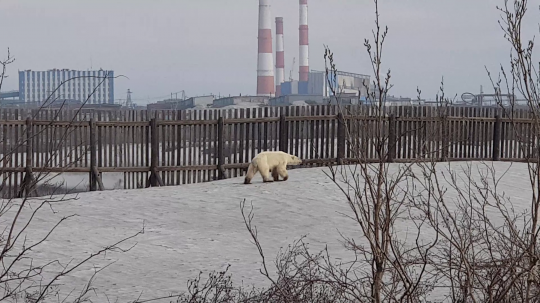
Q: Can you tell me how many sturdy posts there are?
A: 9